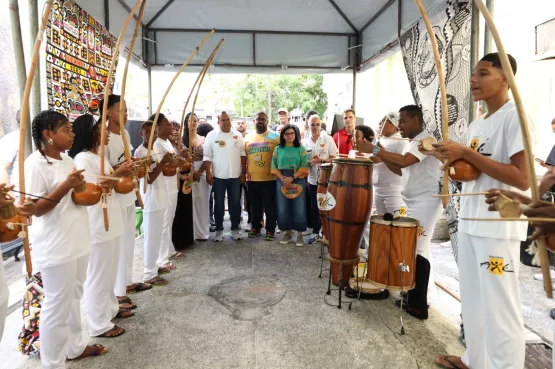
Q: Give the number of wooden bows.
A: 8